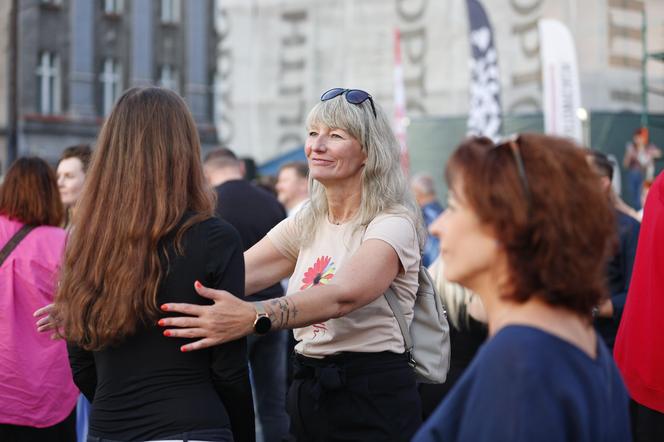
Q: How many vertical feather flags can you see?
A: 3